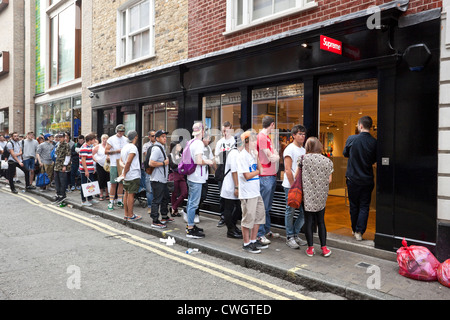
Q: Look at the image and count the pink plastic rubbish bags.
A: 2